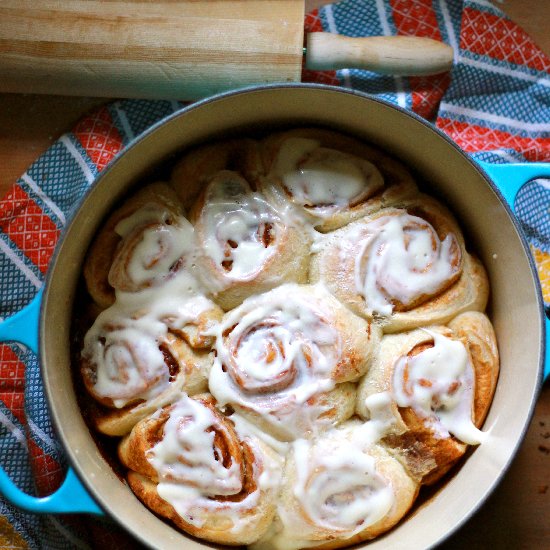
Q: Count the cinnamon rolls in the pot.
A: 9